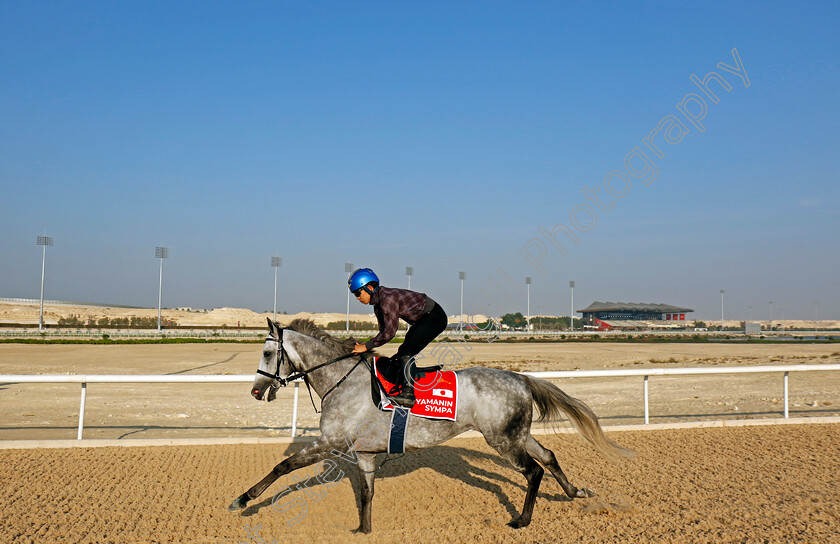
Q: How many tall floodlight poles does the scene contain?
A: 9